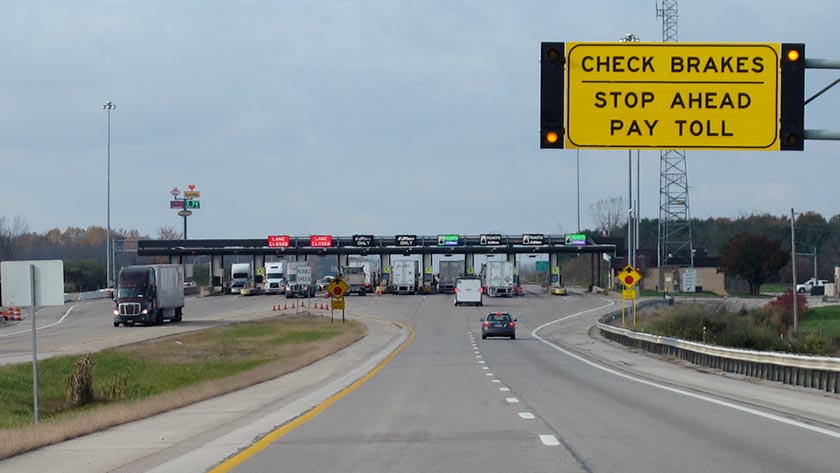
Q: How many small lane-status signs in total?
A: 8